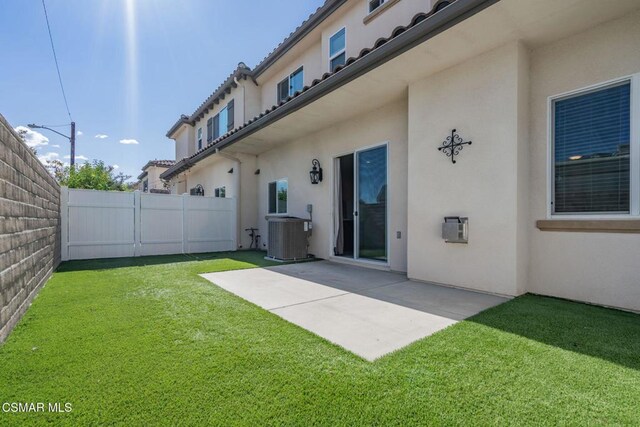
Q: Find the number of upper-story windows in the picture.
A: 5